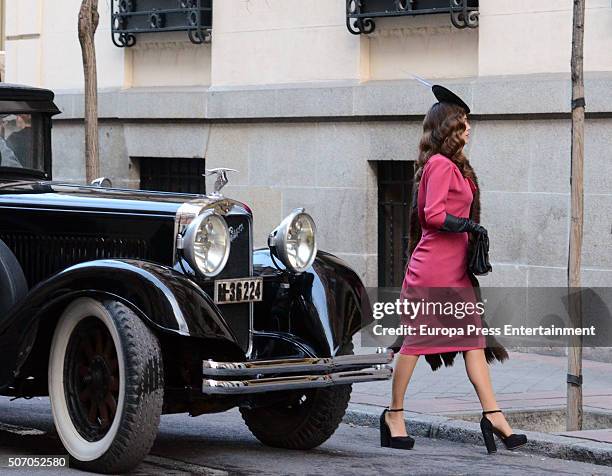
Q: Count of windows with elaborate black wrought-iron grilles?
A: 2